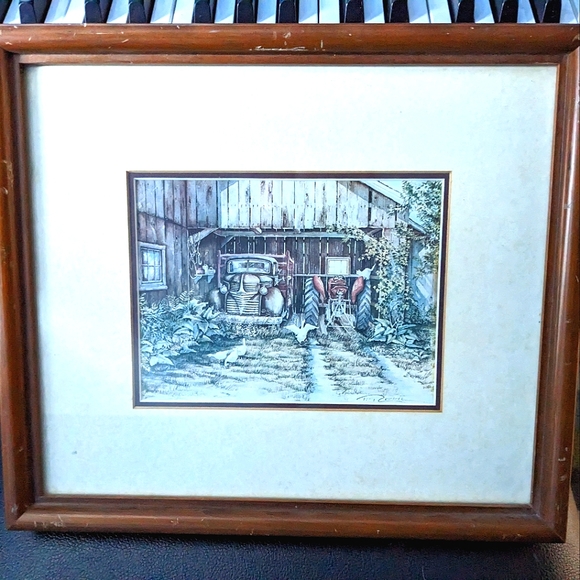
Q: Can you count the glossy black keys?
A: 11